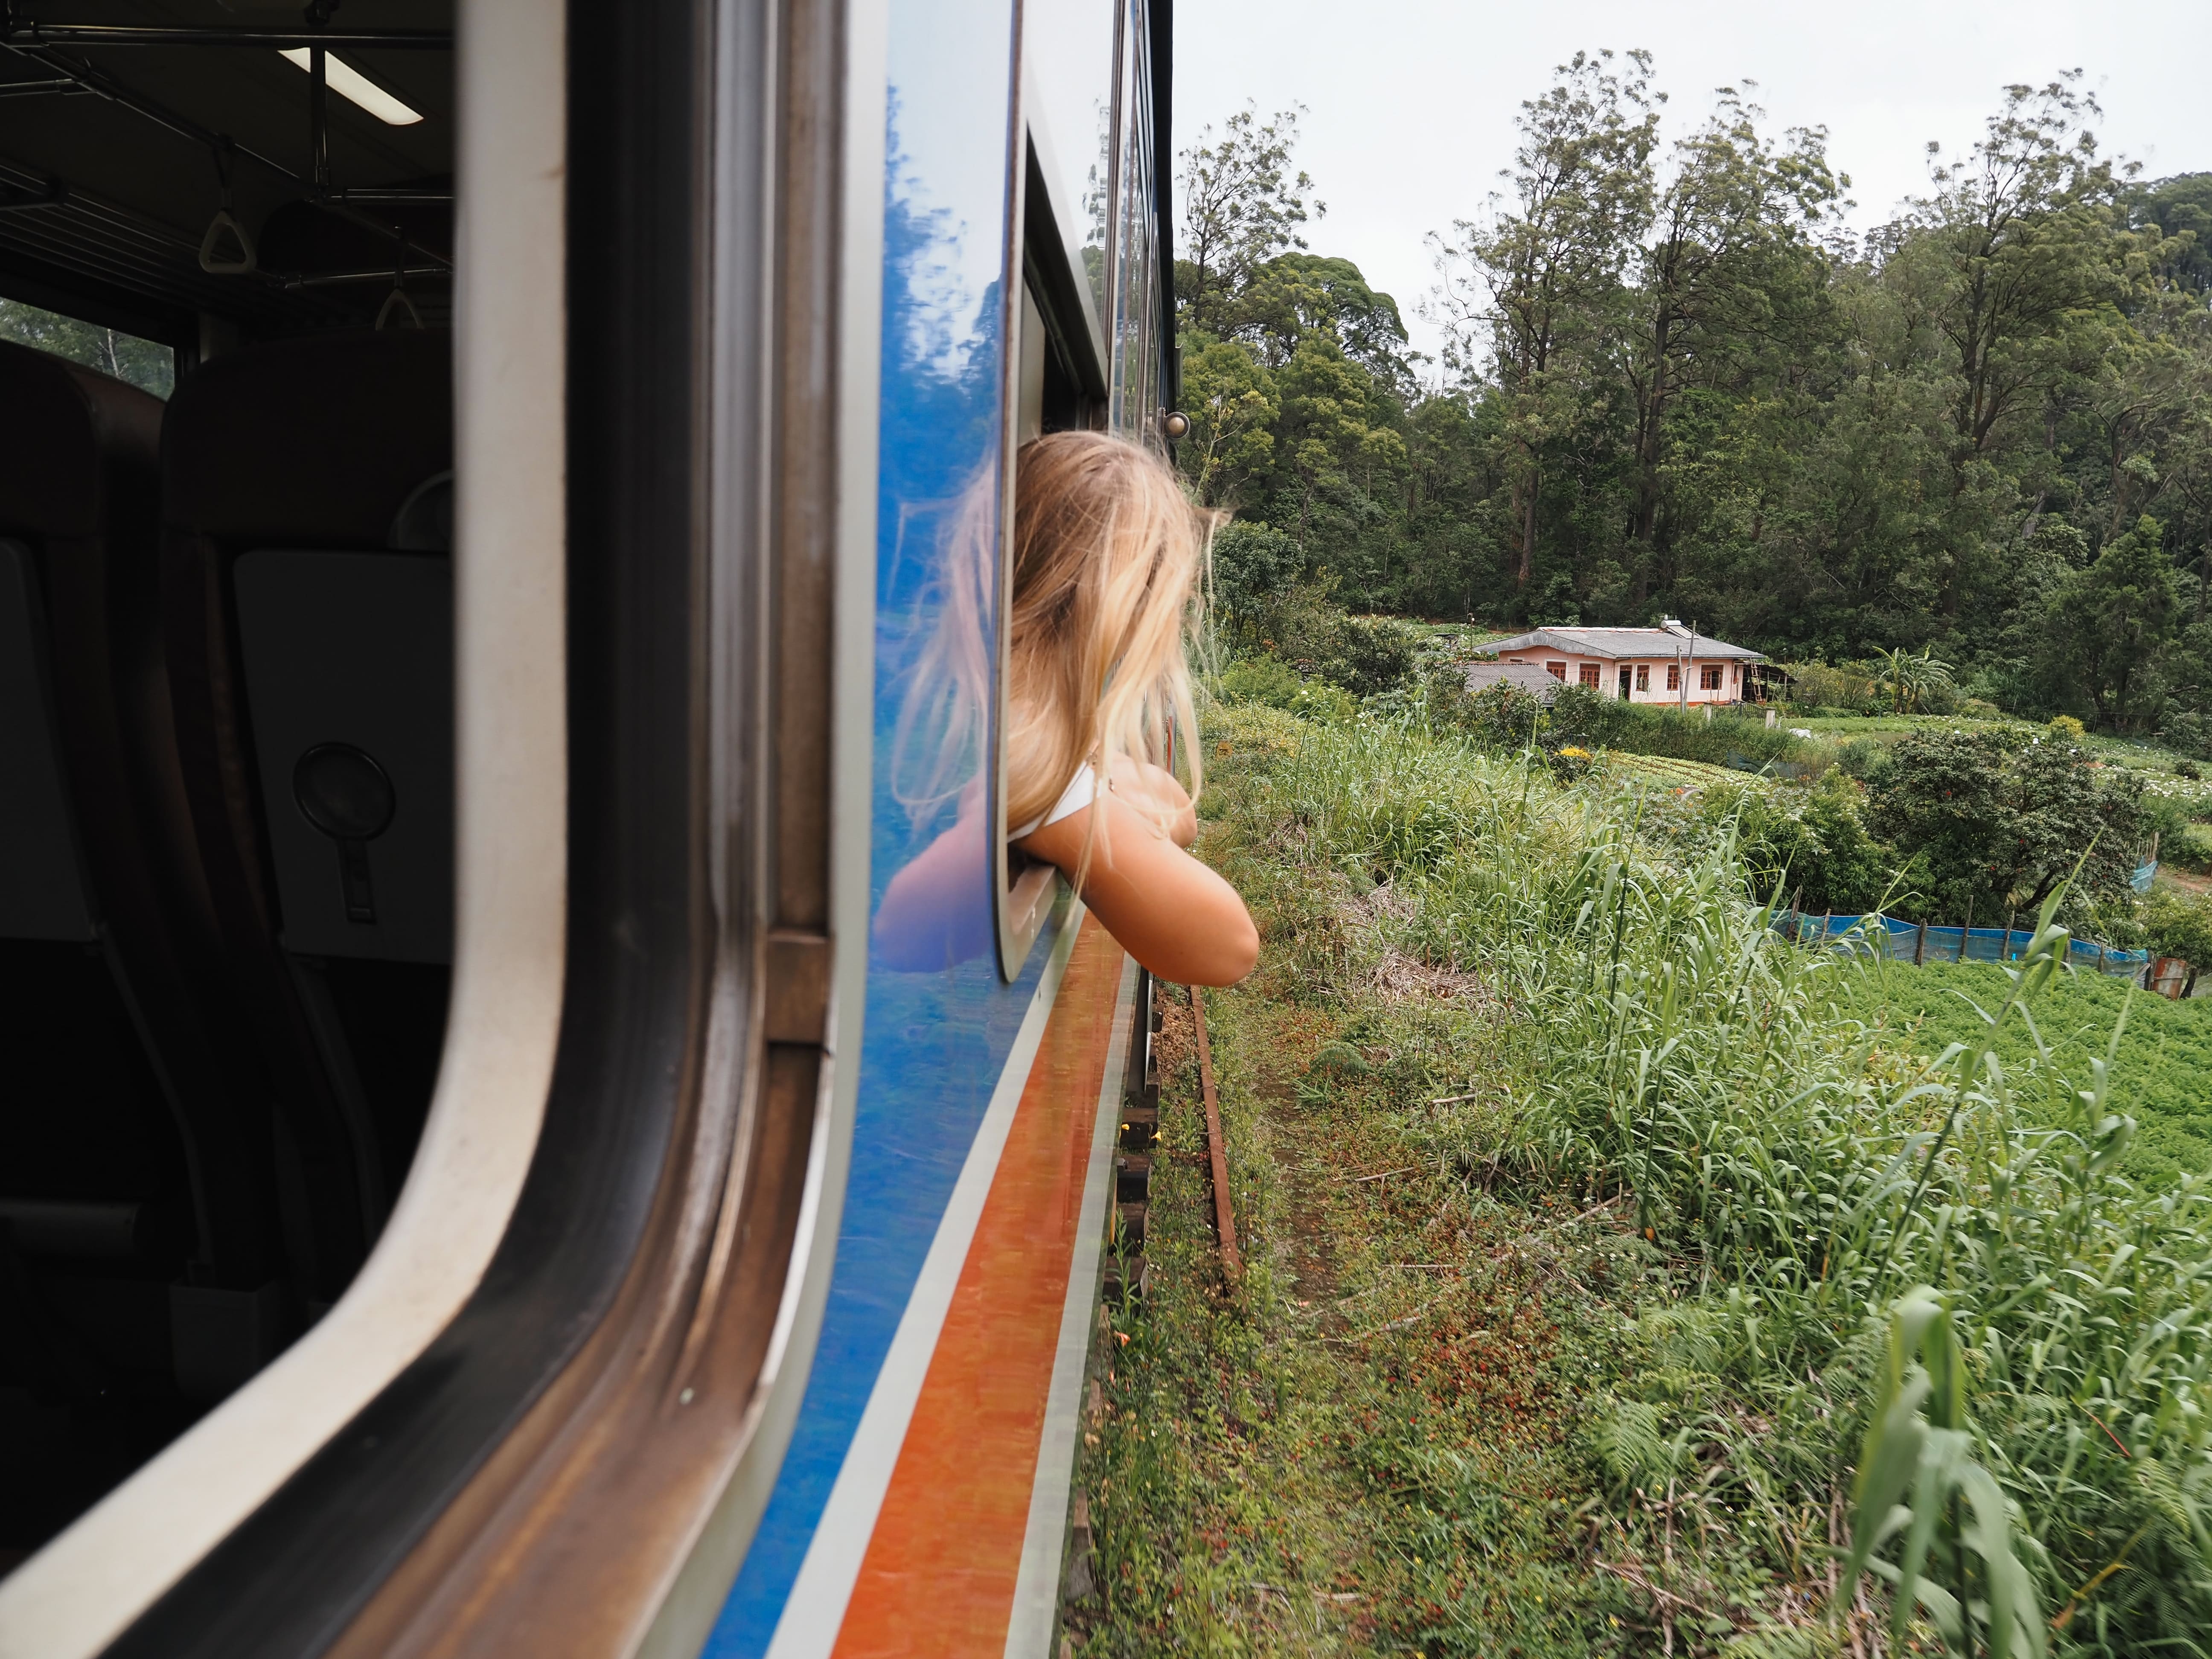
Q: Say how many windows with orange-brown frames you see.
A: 5